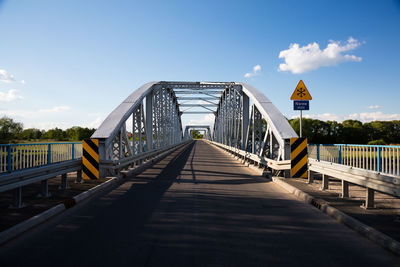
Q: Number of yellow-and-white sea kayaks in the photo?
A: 0